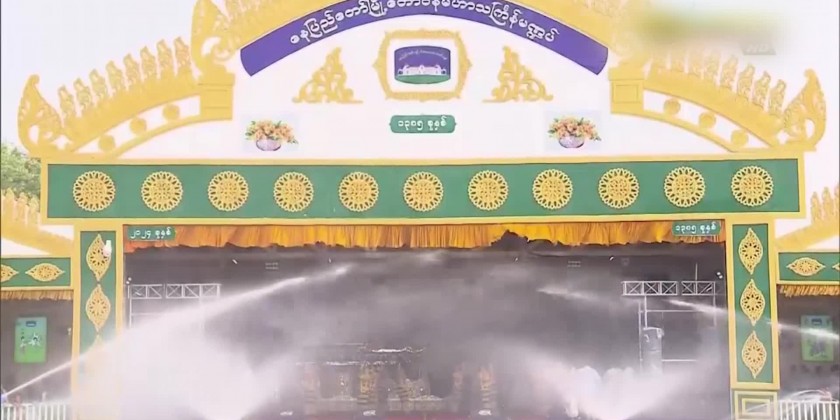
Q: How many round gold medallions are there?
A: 11